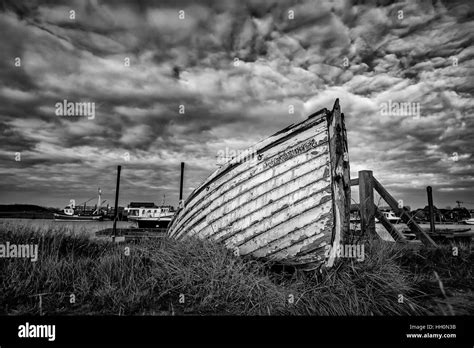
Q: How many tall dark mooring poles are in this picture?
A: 3